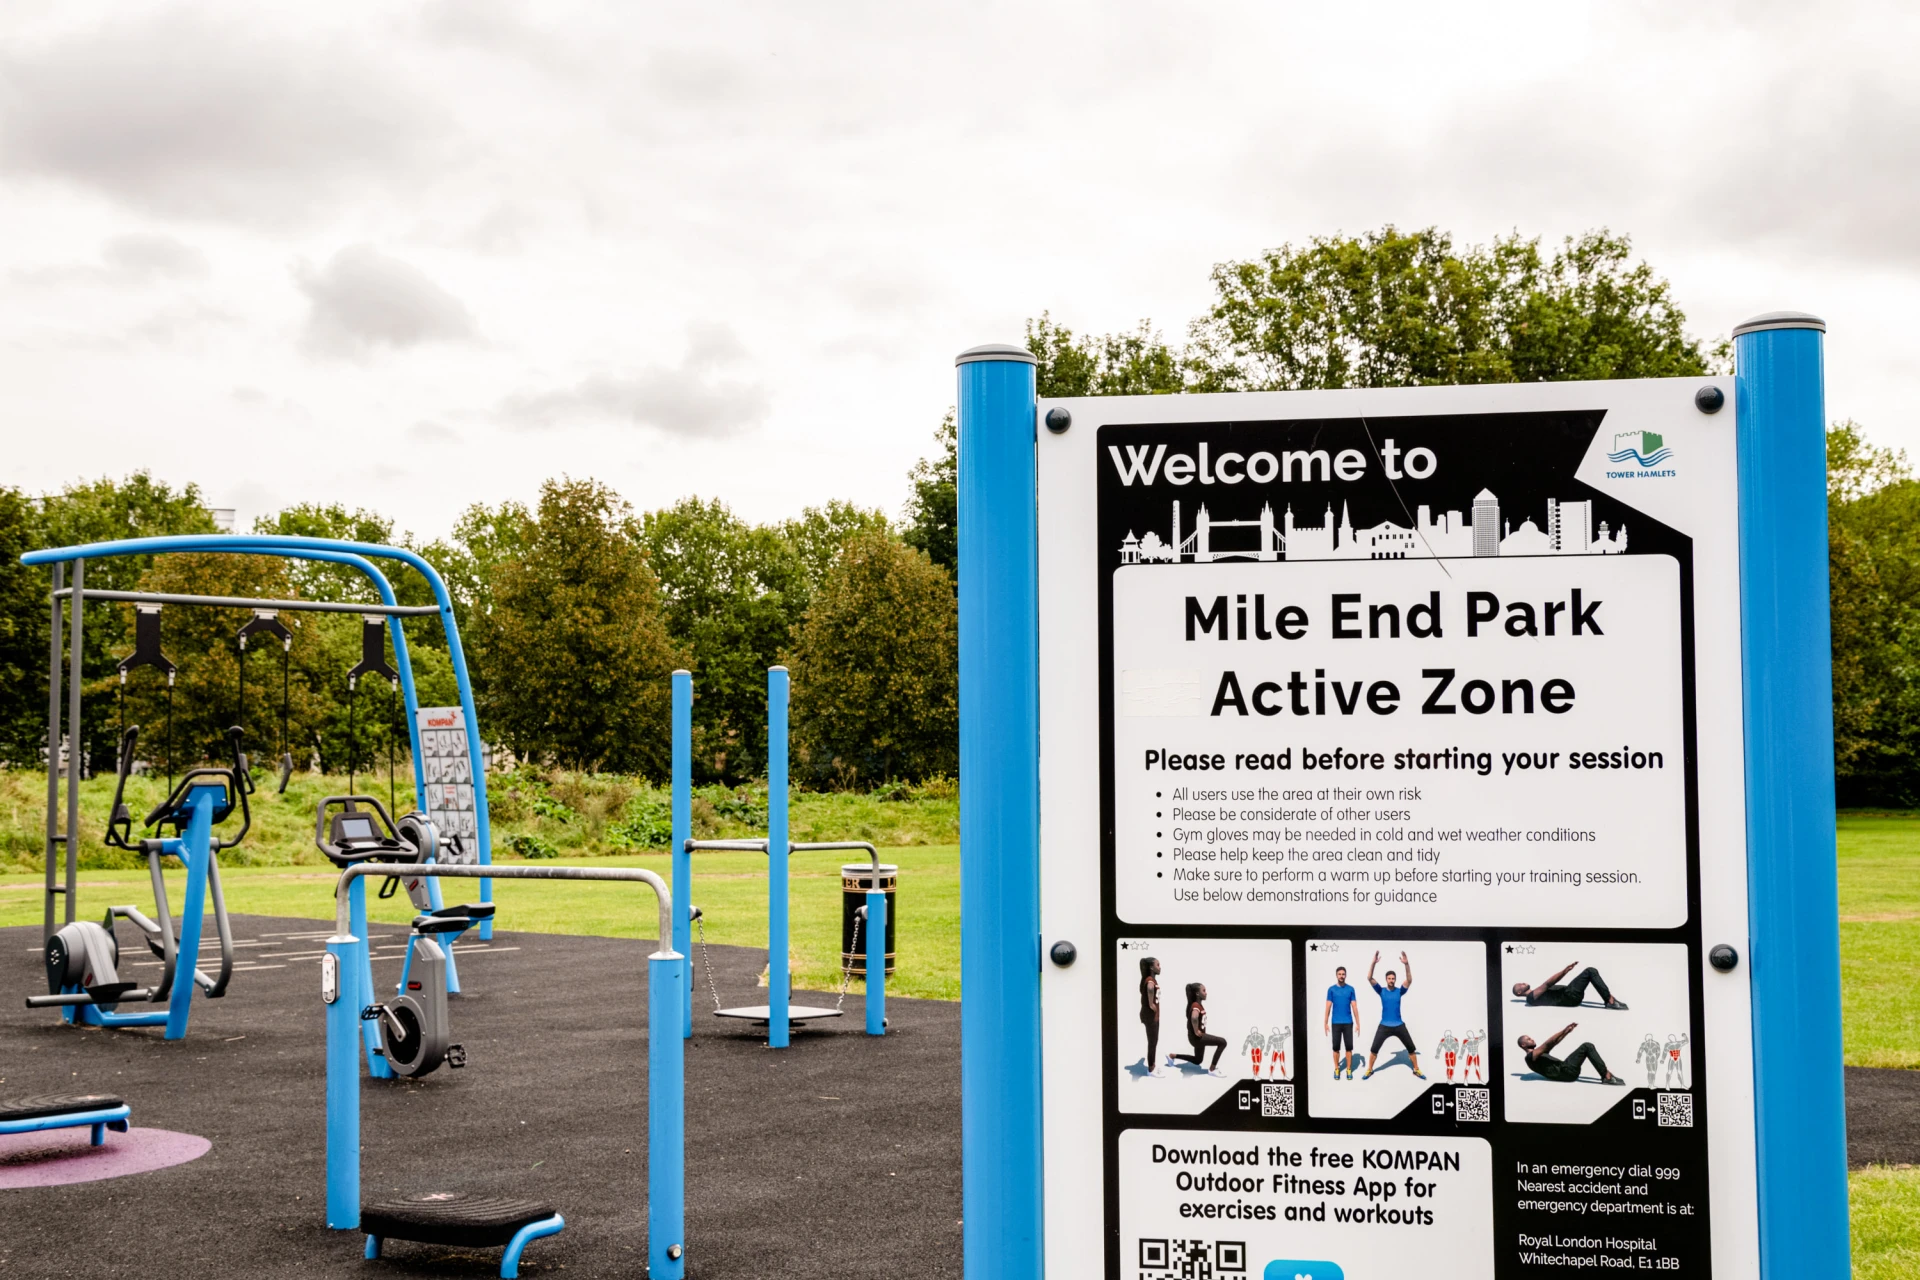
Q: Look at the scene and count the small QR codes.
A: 3